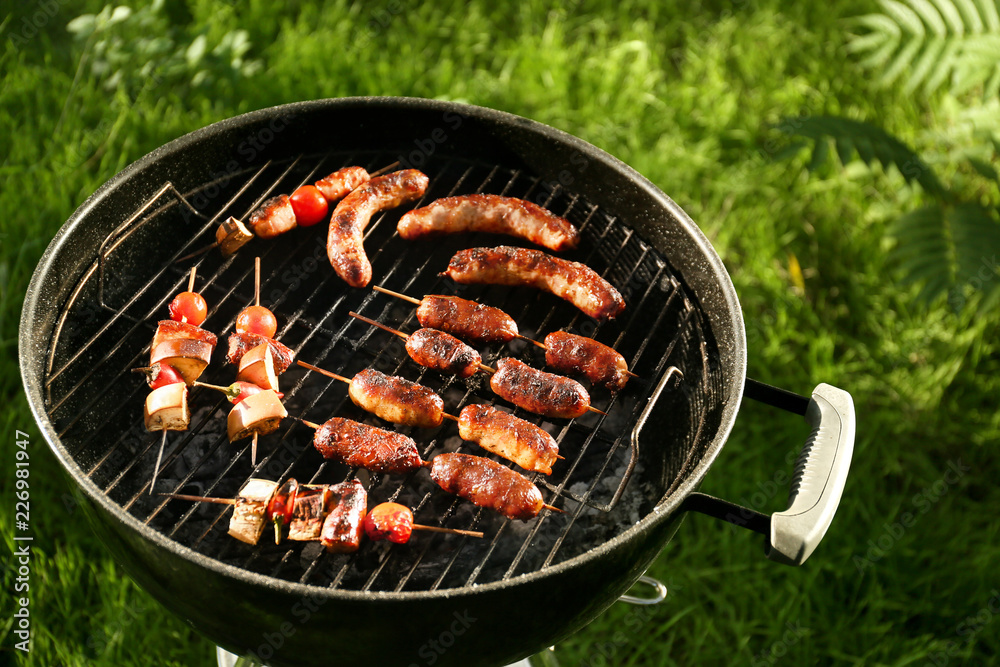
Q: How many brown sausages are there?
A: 11